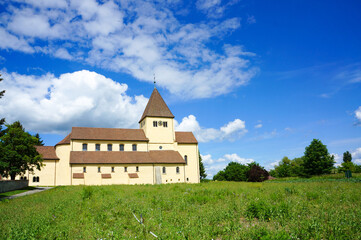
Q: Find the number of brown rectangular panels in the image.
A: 3